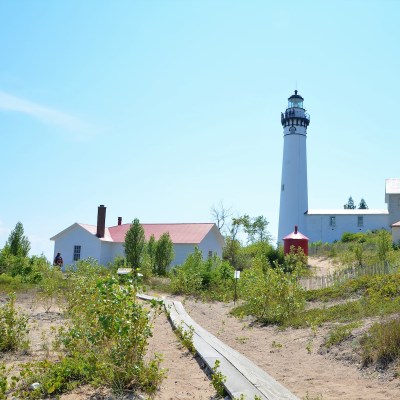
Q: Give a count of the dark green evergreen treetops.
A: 2